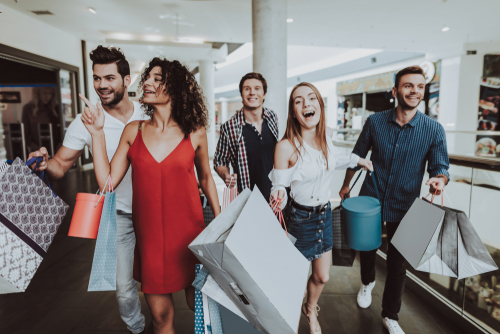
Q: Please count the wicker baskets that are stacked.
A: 0